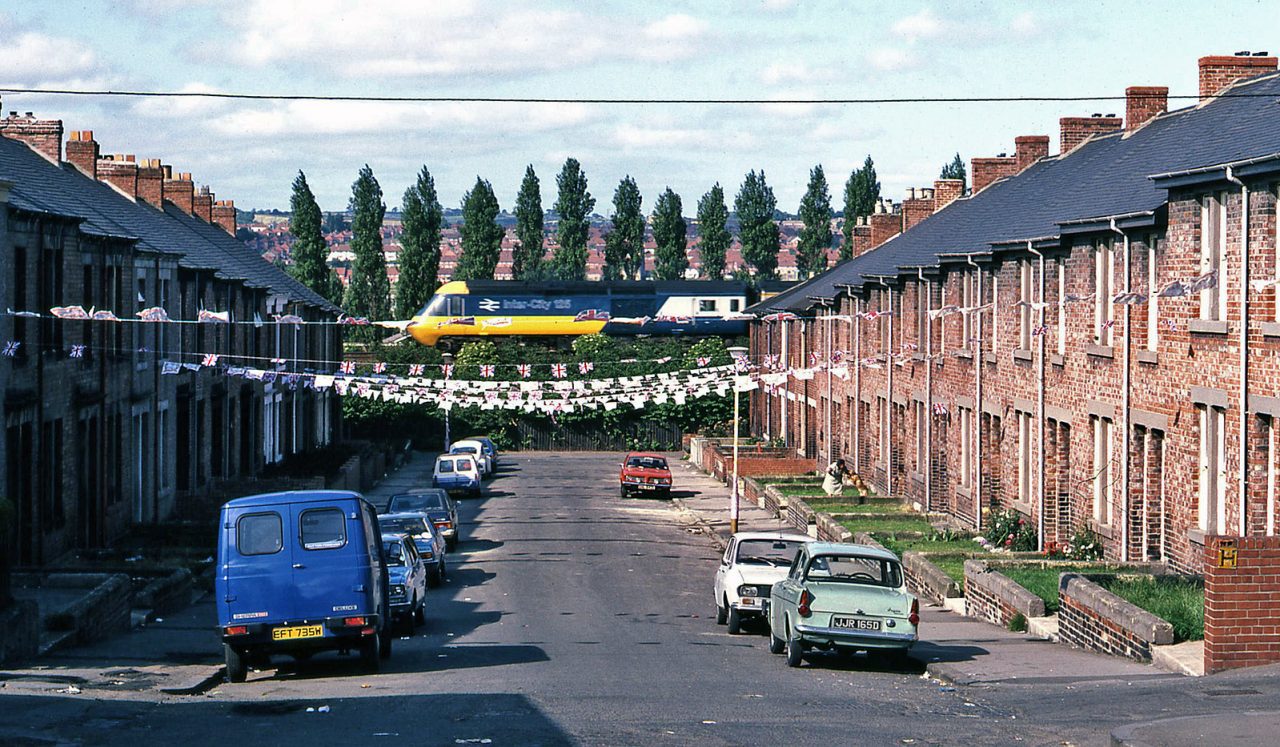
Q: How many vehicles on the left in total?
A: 7